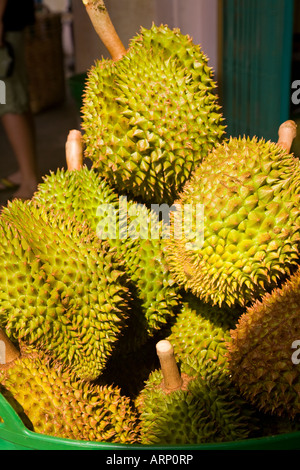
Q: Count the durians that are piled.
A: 8